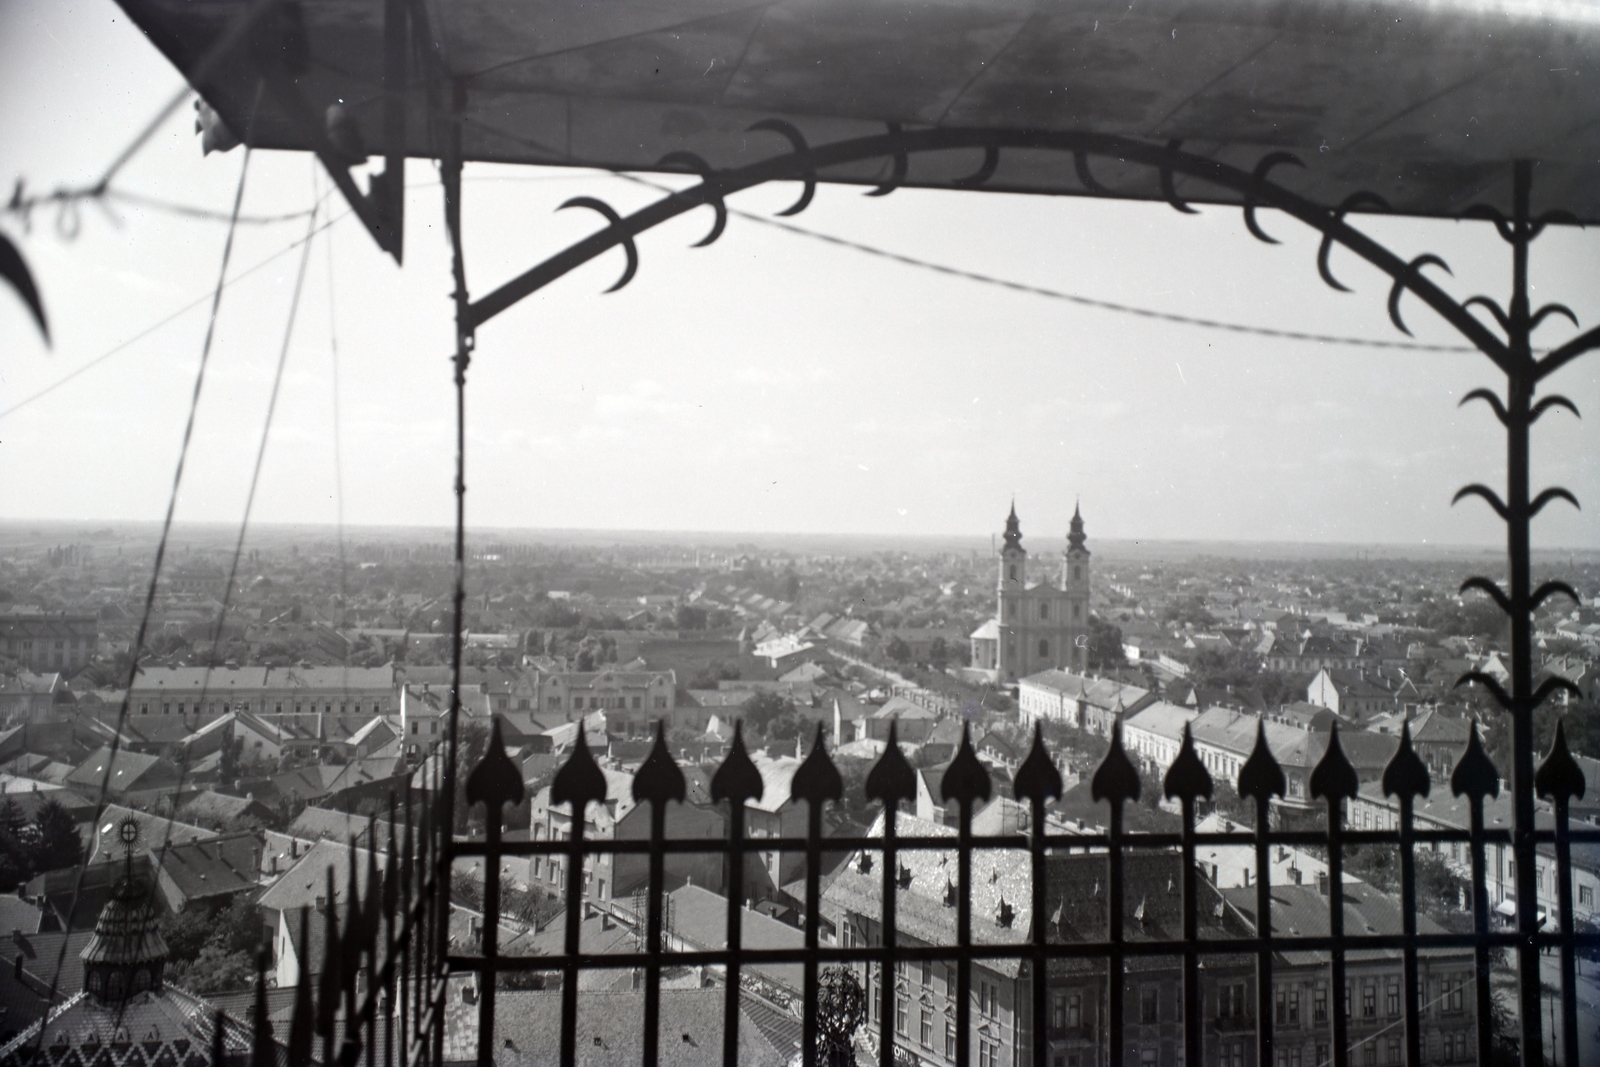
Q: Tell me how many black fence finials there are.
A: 15